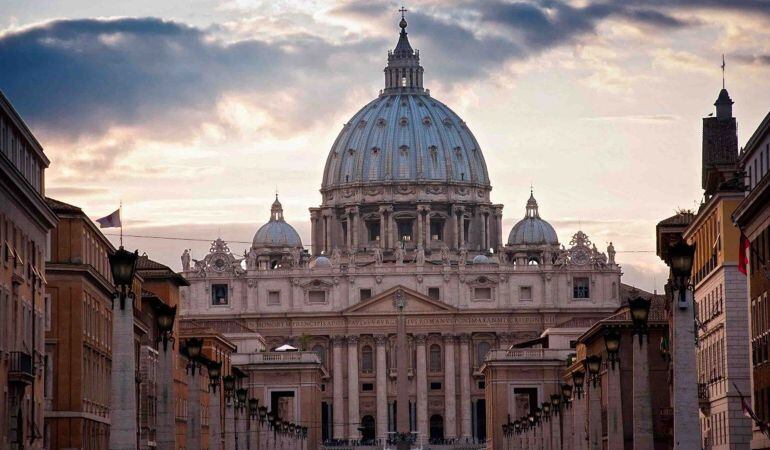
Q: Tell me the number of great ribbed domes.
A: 1